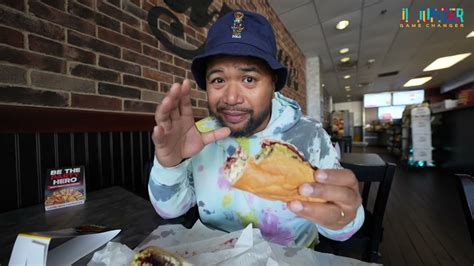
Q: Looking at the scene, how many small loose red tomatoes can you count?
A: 0